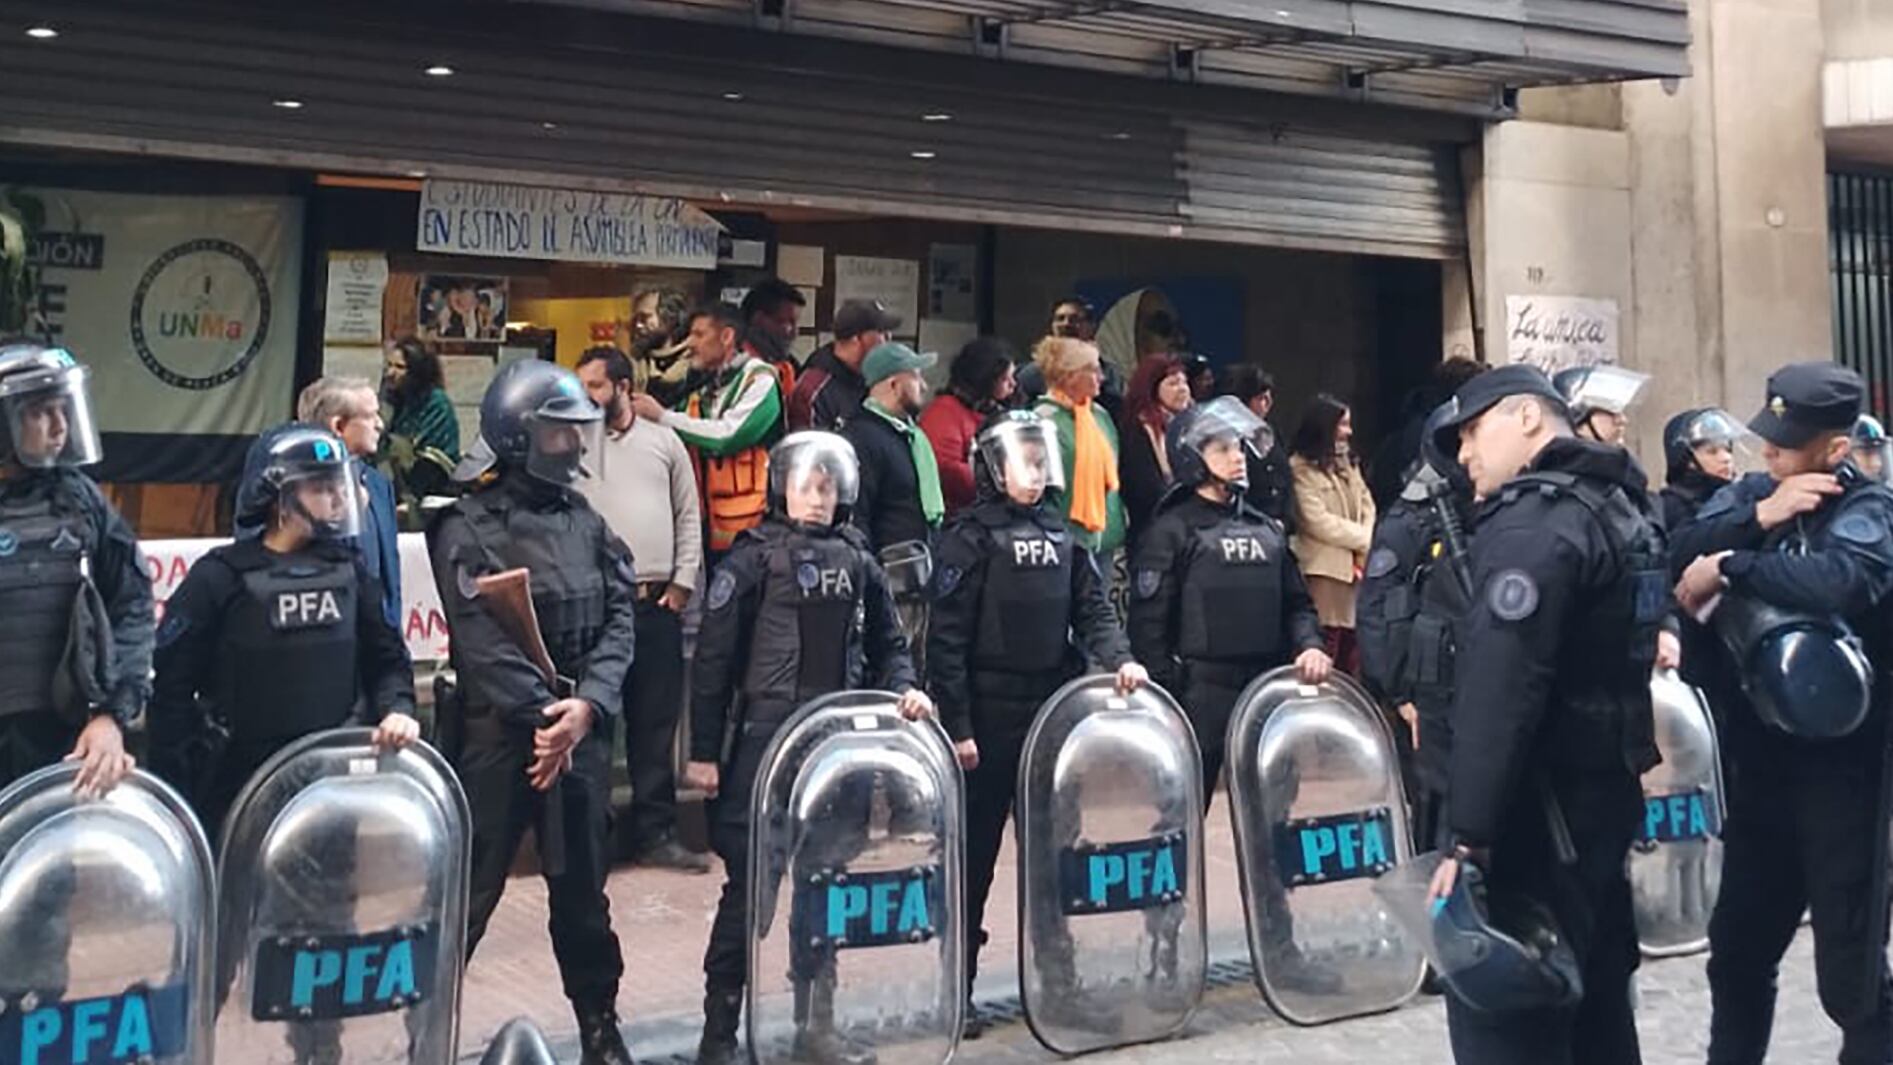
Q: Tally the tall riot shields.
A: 6